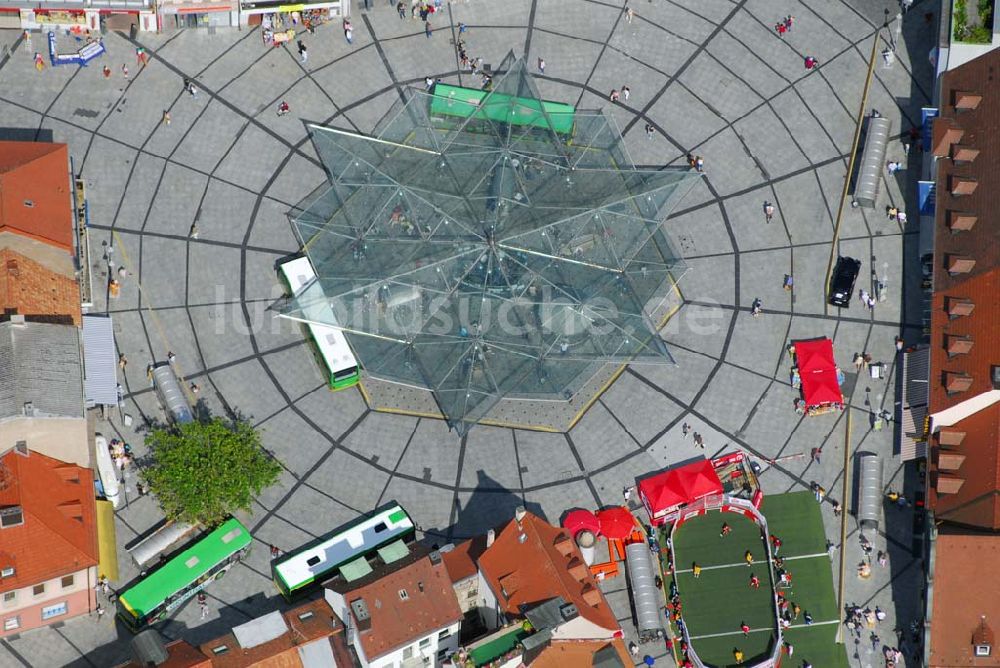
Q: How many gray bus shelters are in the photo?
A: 5